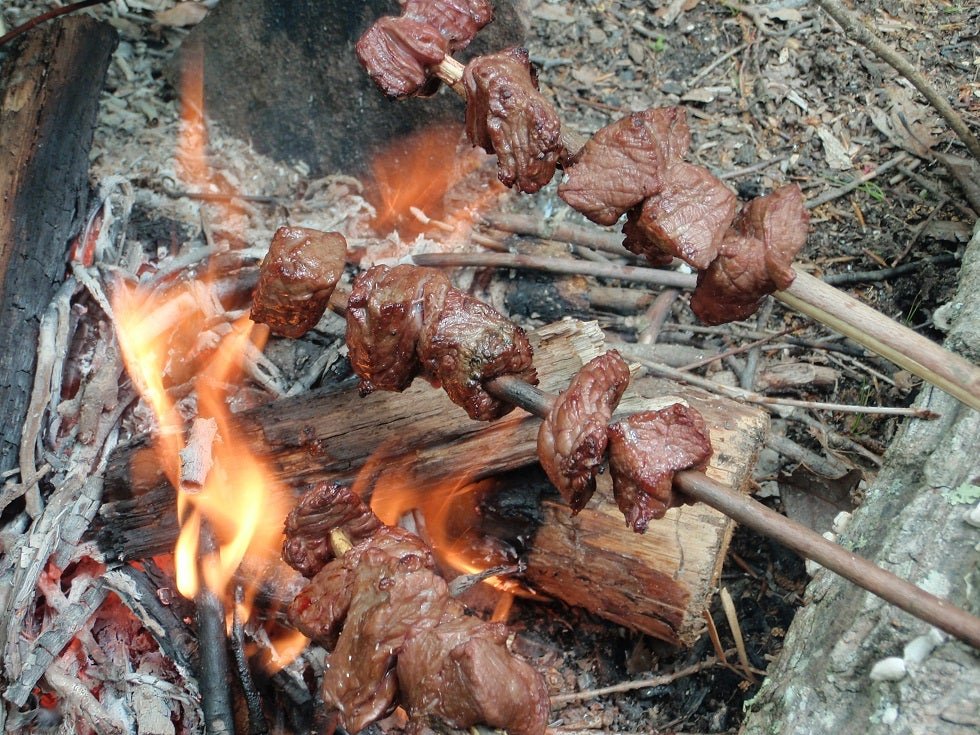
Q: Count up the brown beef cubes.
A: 15